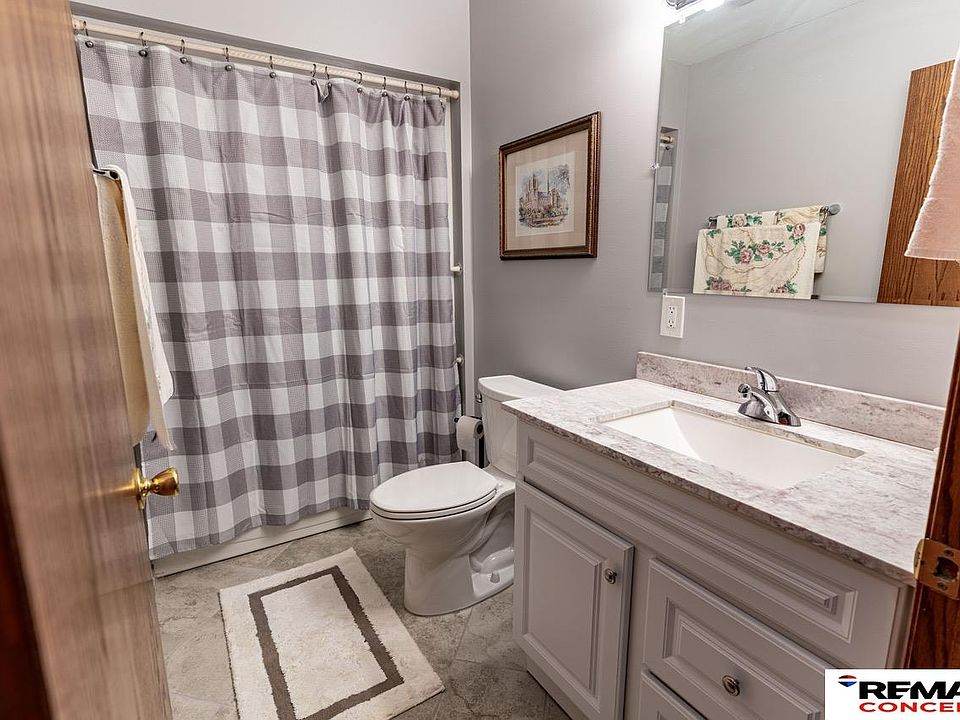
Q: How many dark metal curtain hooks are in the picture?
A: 12